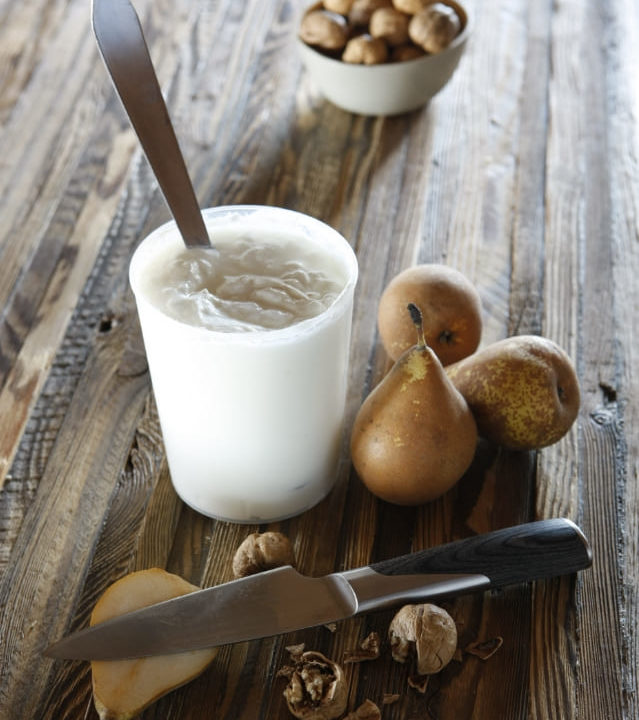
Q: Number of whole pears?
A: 3